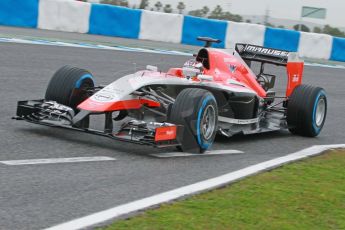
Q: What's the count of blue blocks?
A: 5